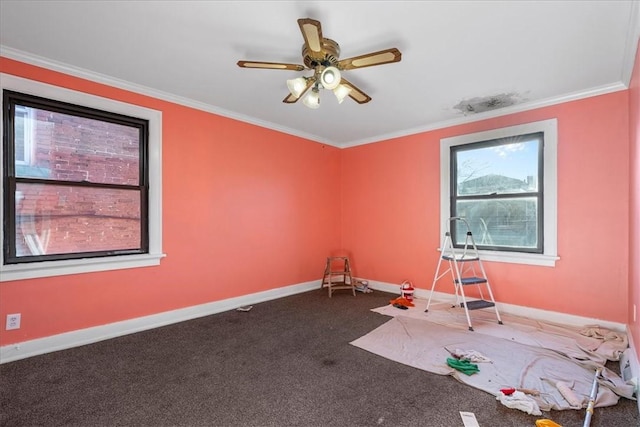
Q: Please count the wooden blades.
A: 5